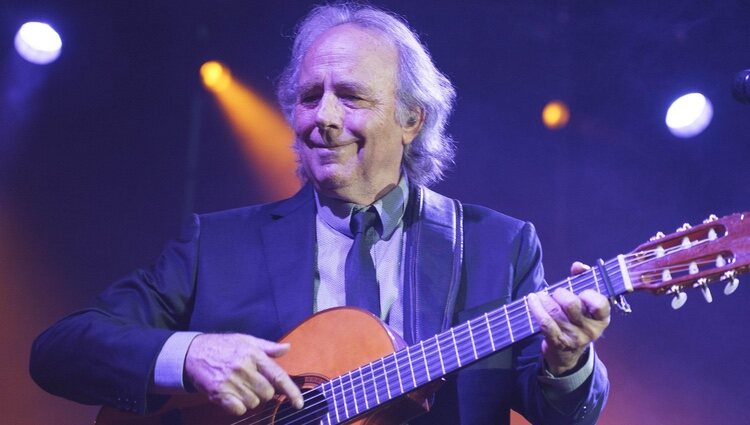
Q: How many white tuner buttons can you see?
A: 3